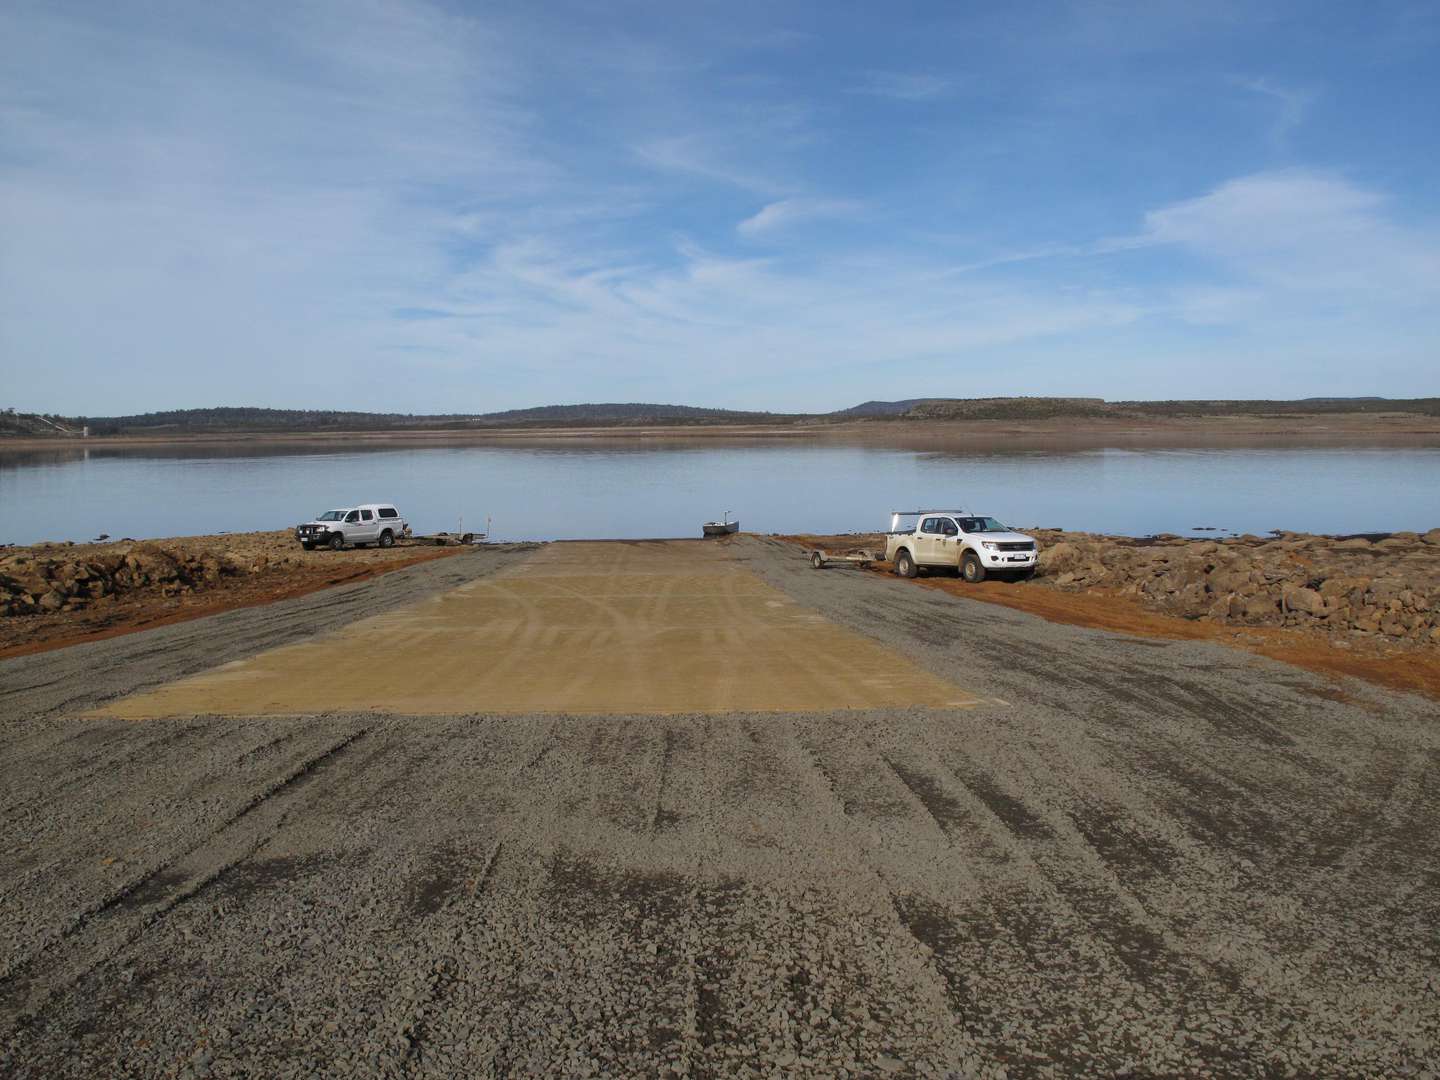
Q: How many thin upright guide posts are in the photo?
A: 2